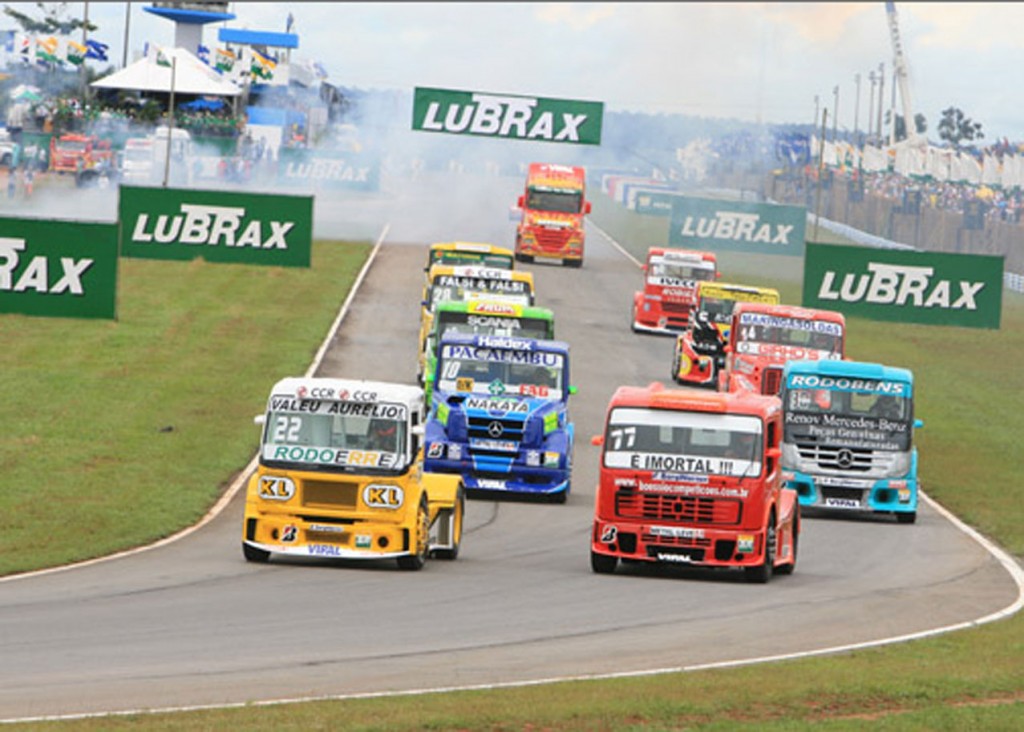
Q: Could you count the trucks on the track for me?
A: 11